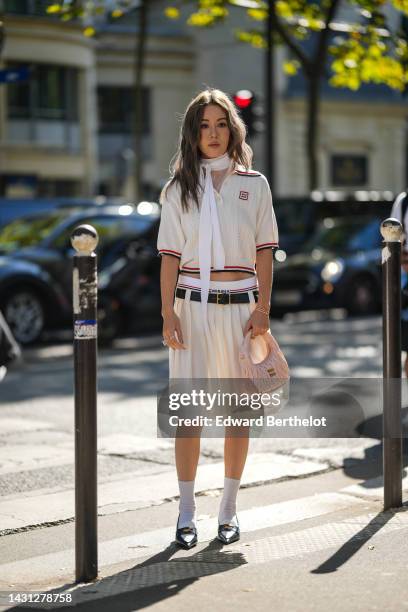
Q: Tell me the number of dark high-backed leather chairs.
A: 0